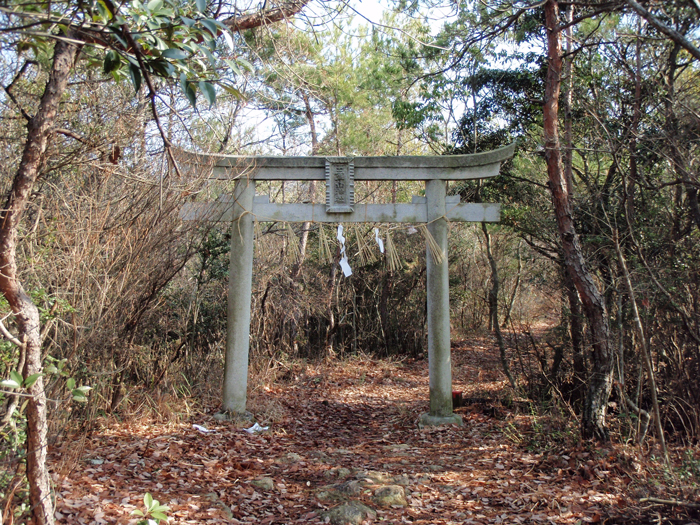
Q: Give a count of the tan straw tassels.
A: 6